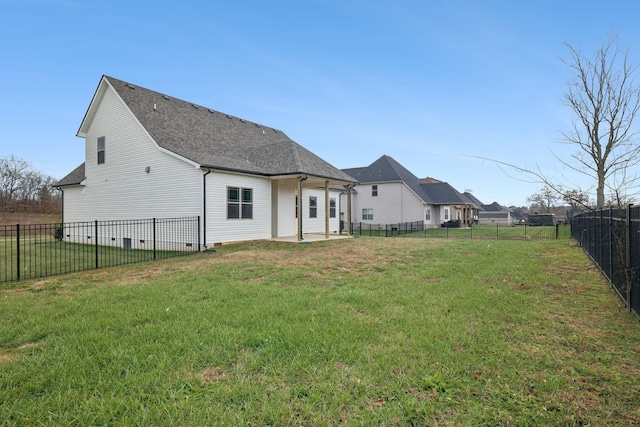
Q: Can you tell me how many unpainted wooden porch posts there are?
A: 3